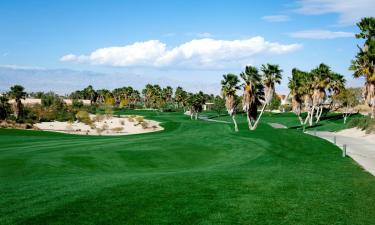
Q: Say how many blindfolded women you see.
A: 0